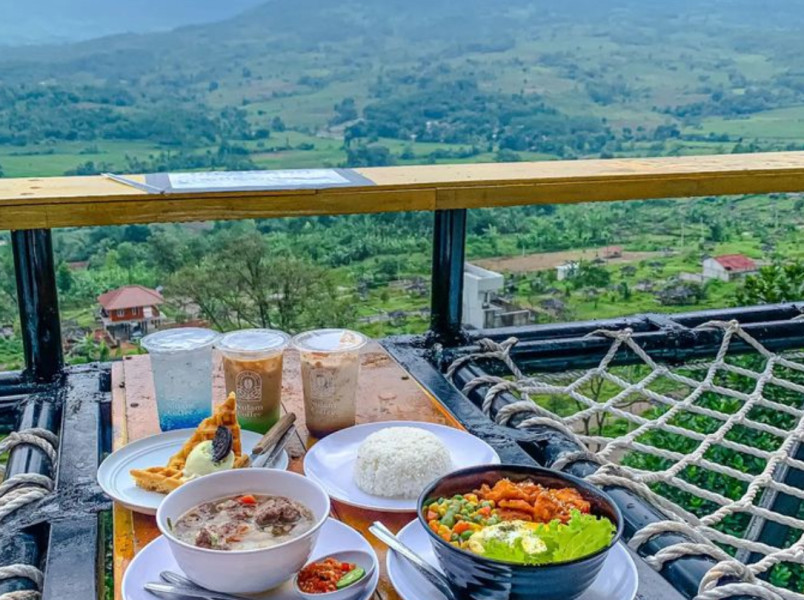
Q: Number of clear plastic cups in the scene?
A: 3